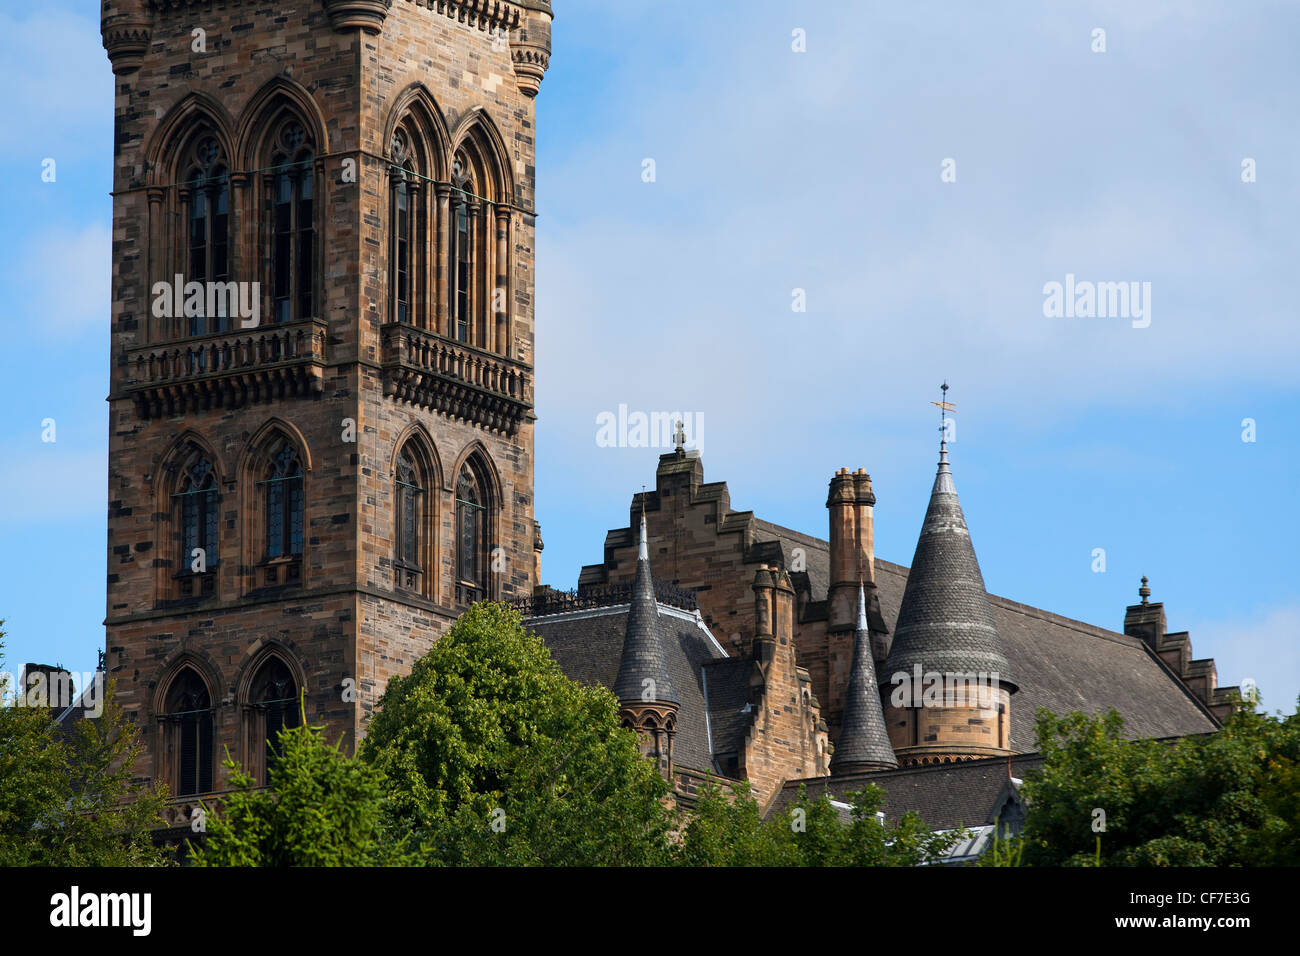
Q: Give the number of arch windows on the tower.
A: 10